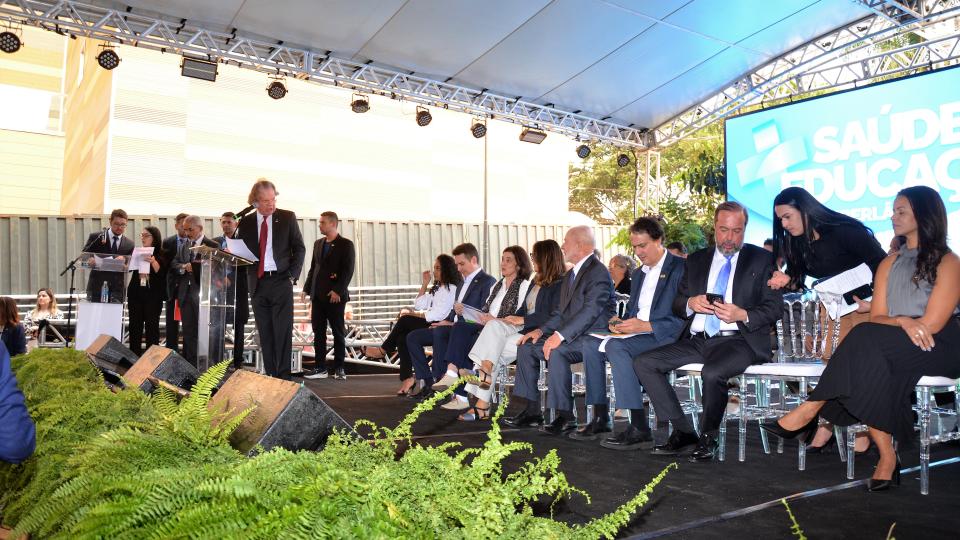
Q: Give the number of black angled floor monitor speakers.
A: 3